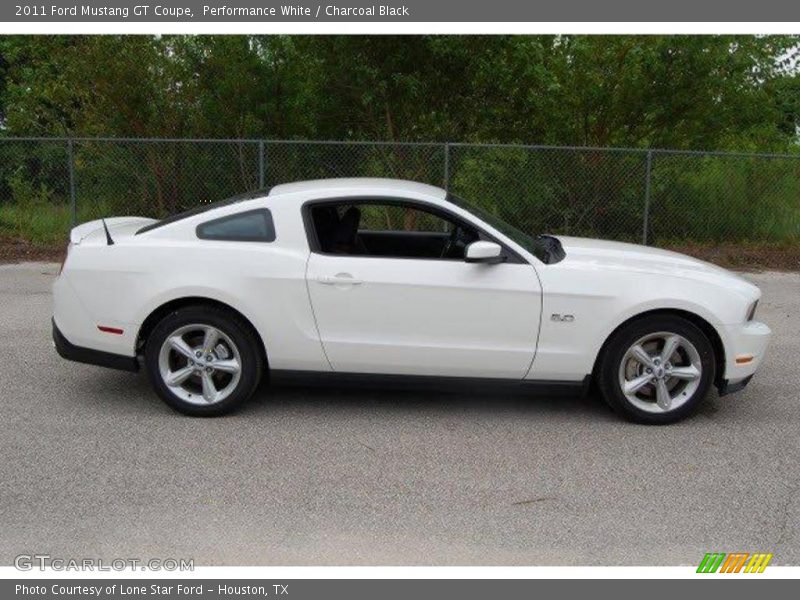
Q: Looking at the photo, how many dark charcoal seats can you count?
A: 1